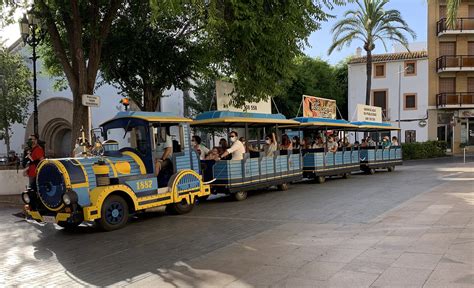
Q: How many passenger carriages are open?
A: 3